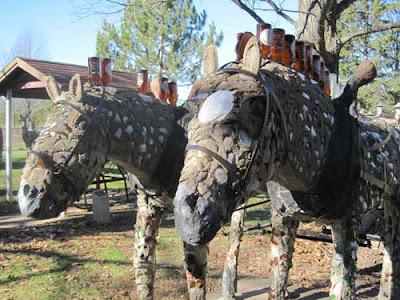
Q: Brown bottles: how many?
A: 13